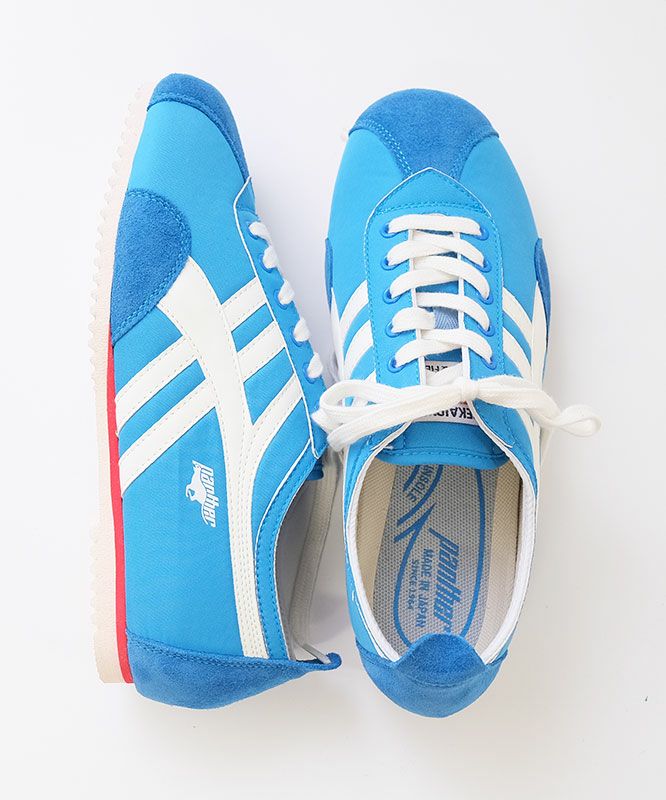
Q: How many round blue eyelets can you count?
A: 15